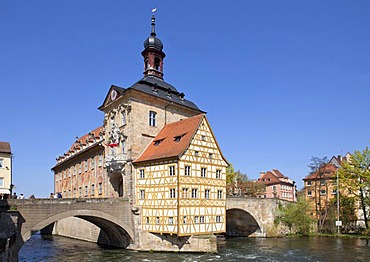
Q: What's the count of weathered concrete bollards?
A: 0